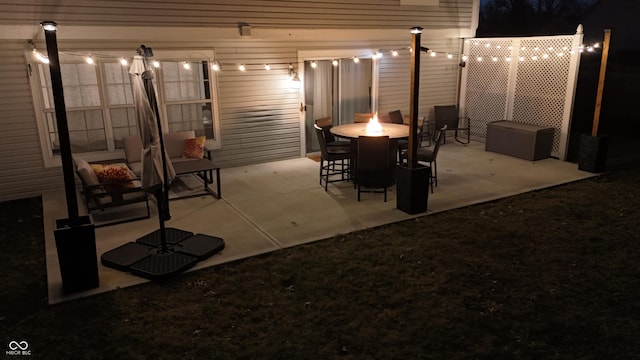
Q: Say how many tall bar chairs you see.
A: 6